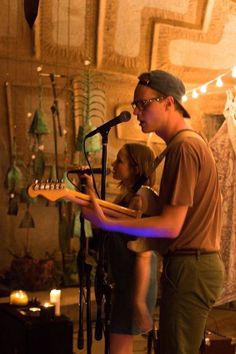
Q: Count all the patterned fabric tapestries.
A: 1